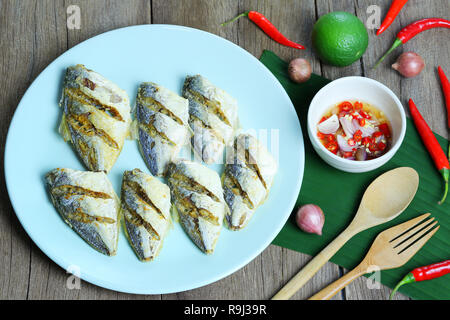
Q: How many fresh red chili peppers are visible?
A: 6